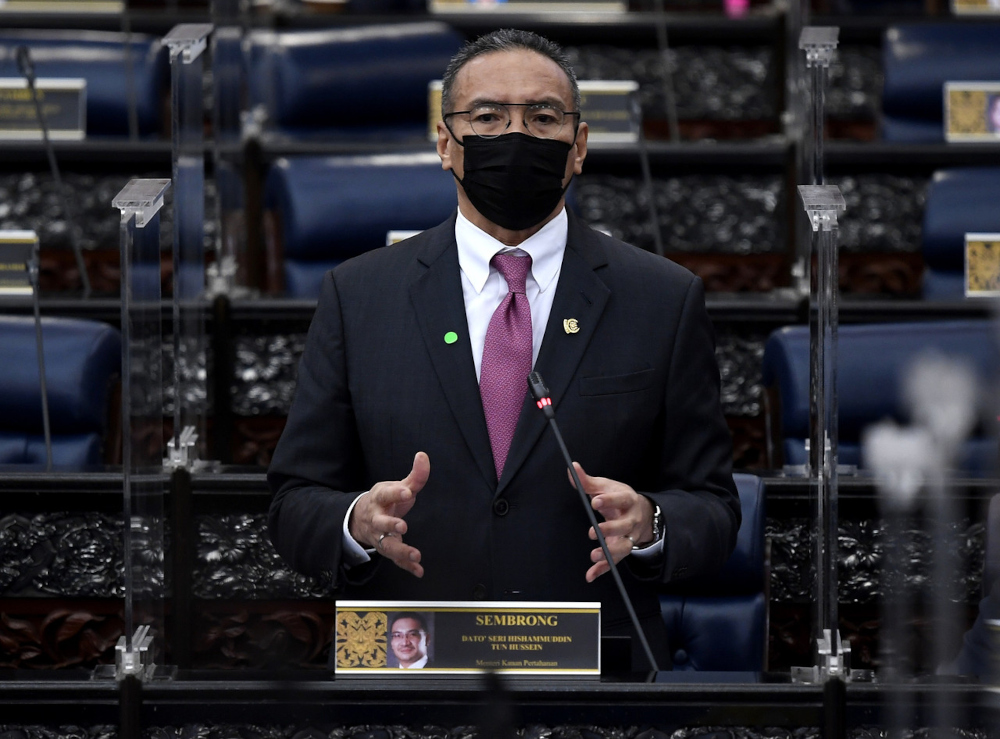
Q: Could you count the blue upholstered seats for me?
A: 8